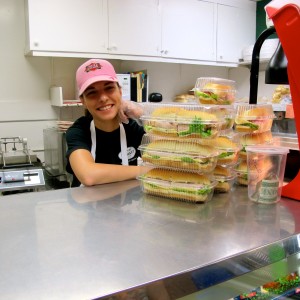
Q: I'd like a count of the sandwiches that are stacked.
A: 10